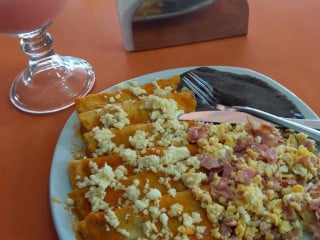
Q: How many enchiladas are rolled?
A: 6